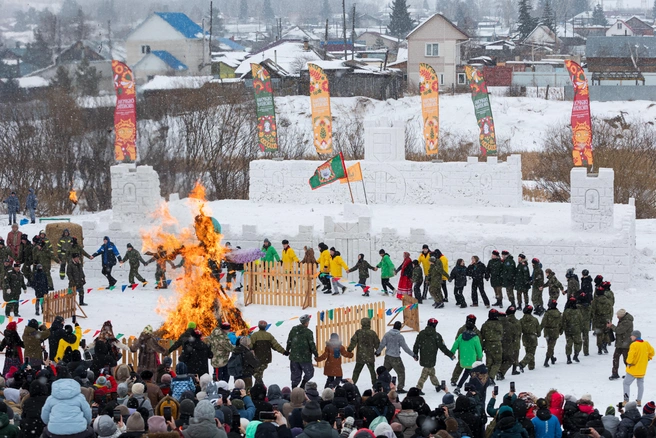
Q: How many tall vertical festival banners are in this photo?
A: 6